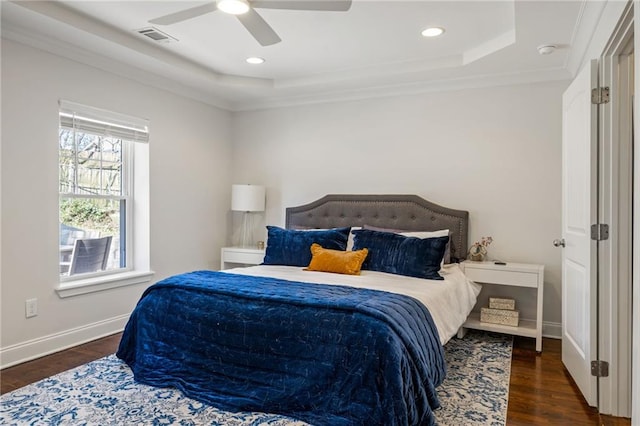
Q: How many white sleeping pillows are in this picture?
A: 2